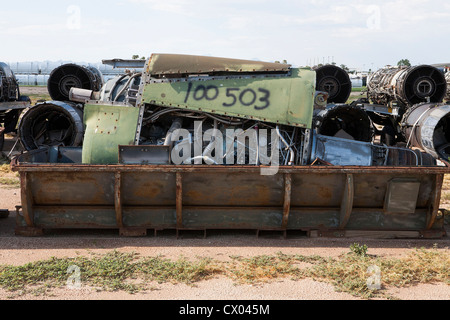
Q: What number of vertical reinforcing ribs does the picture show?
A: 6